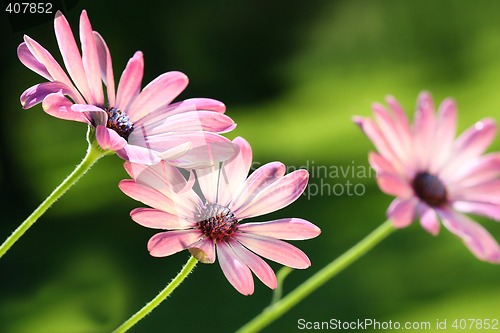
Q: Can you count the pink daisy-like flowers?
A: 3